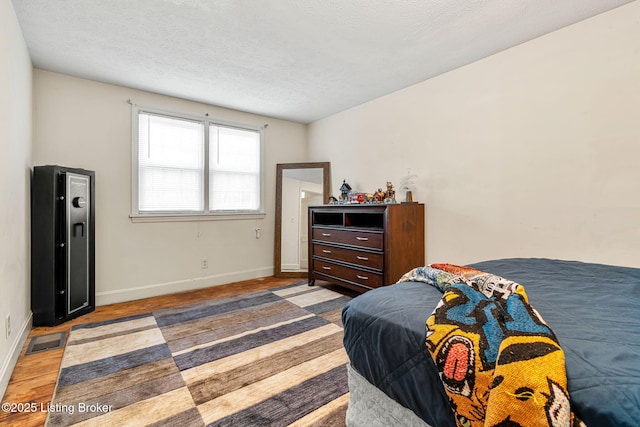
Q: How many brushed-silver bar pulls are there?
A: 6